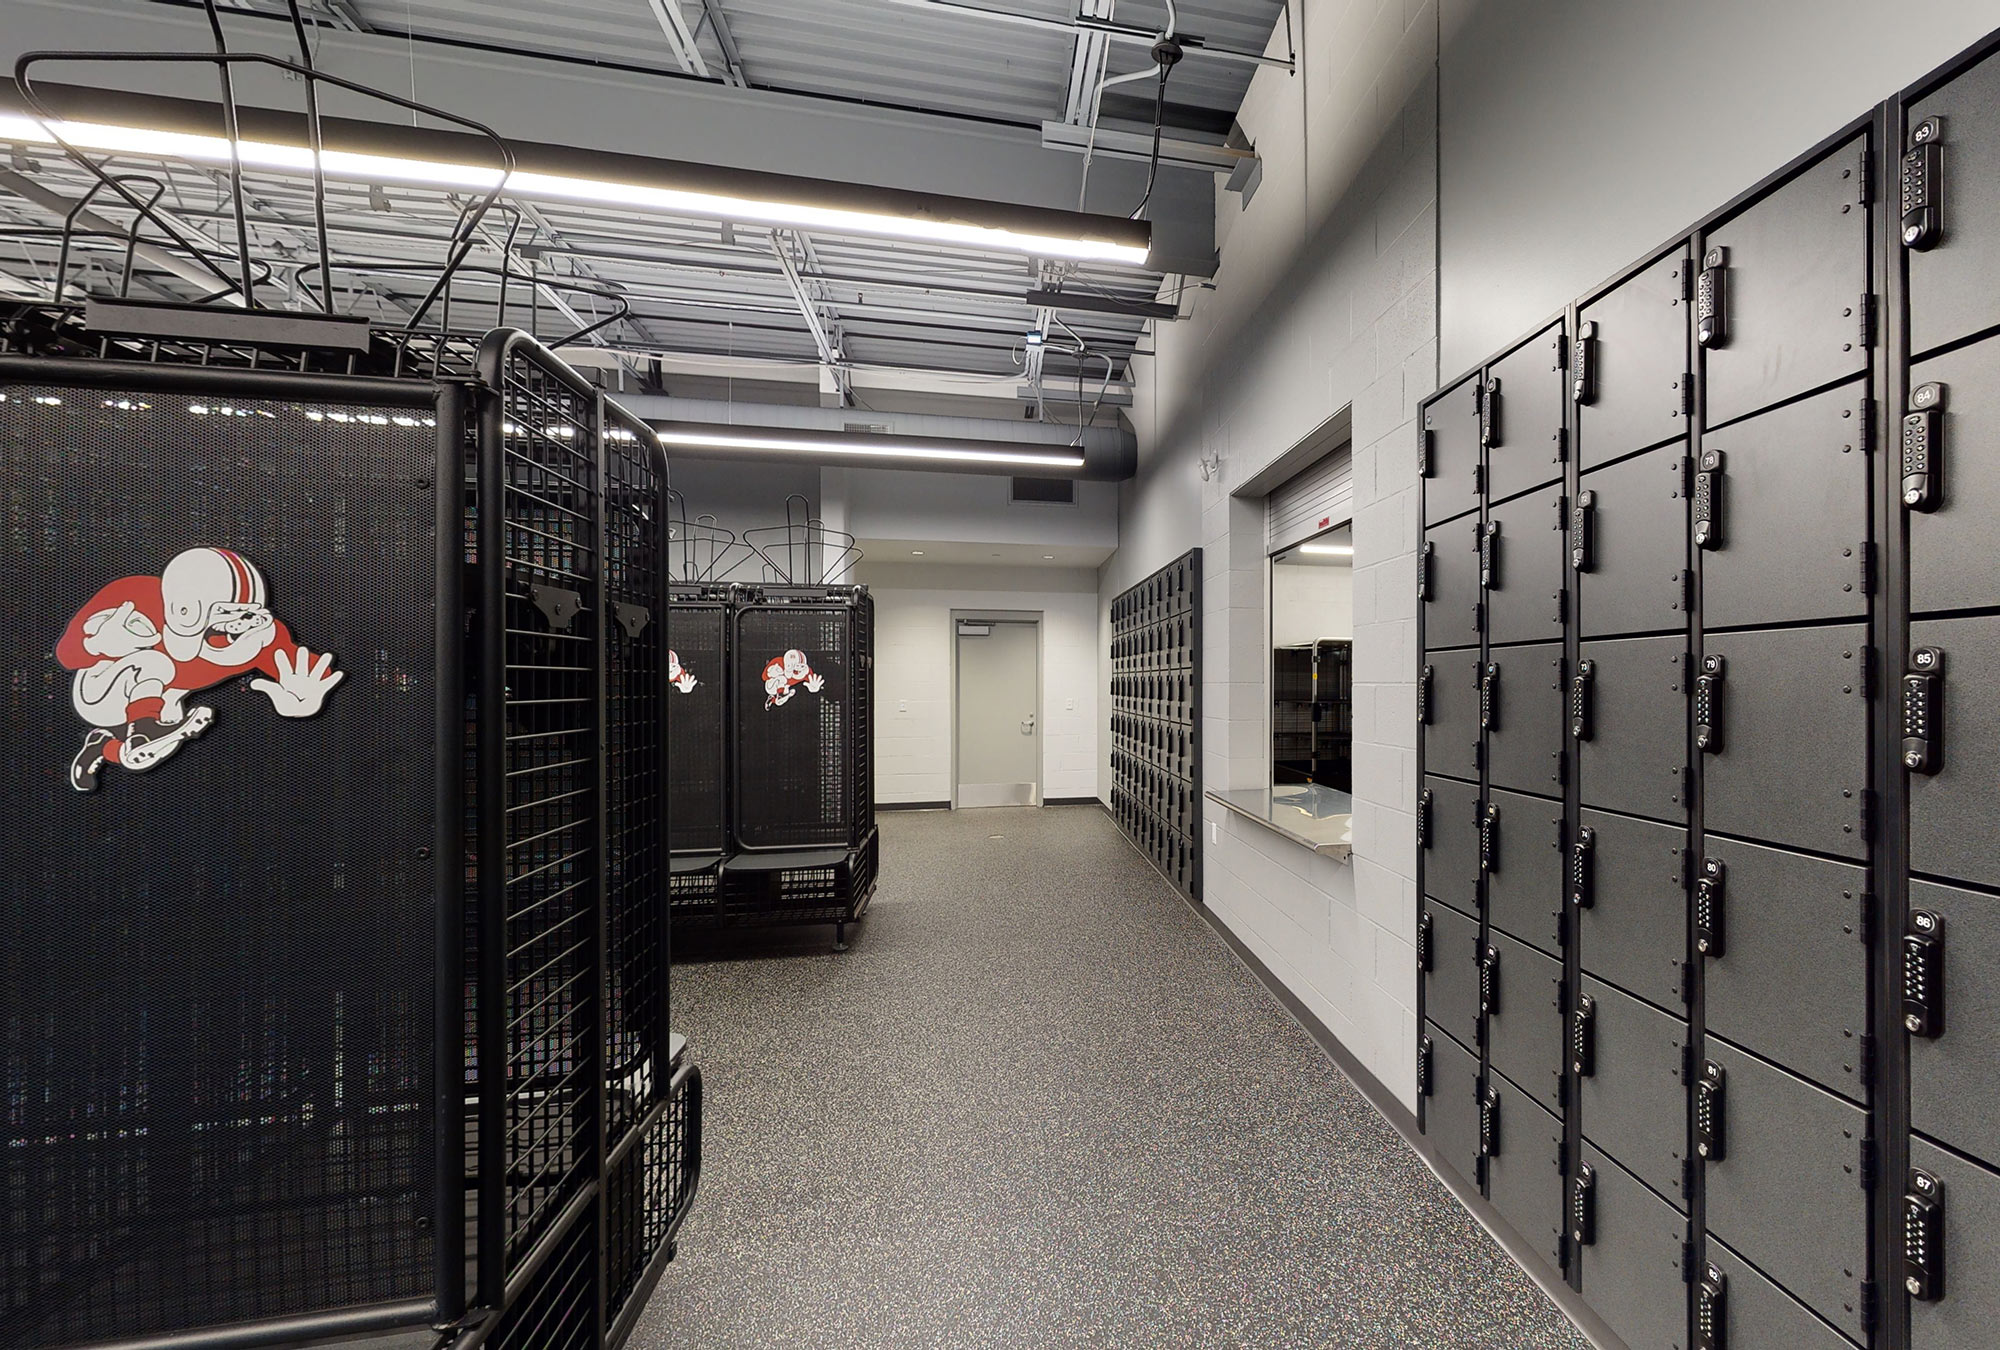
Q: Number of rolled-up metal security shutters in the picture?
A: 1